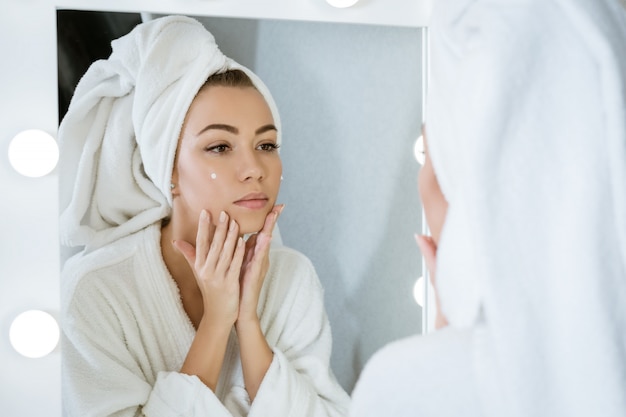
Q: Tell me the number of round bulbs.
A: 5